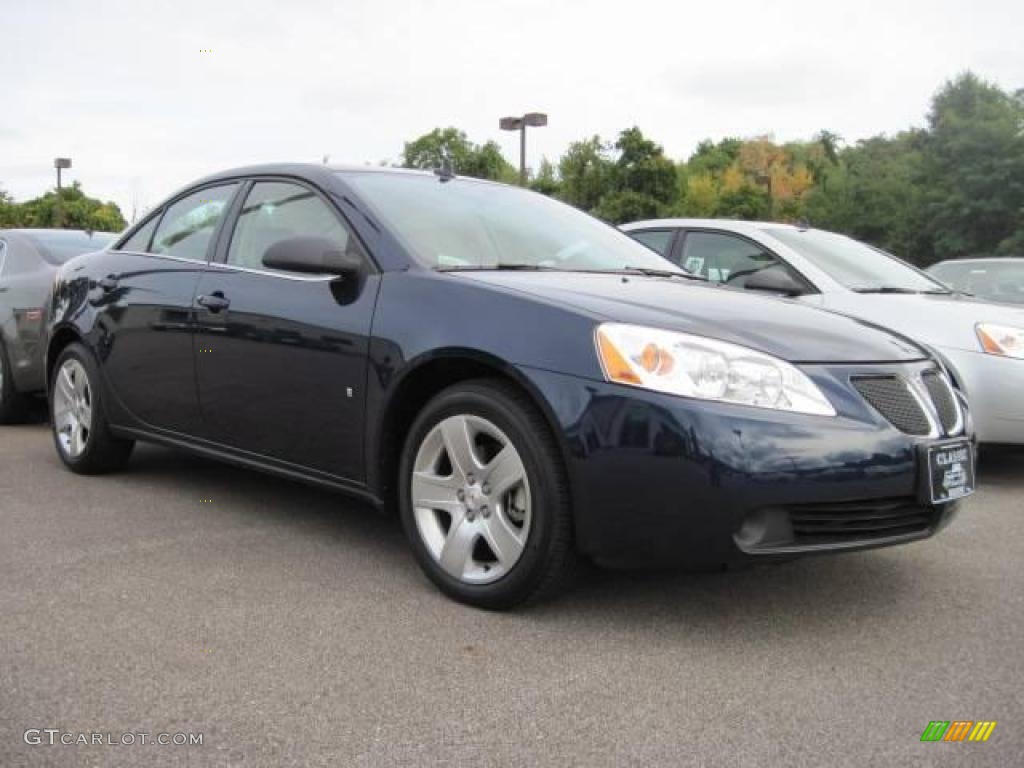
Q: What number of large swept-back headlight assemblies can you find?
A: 2